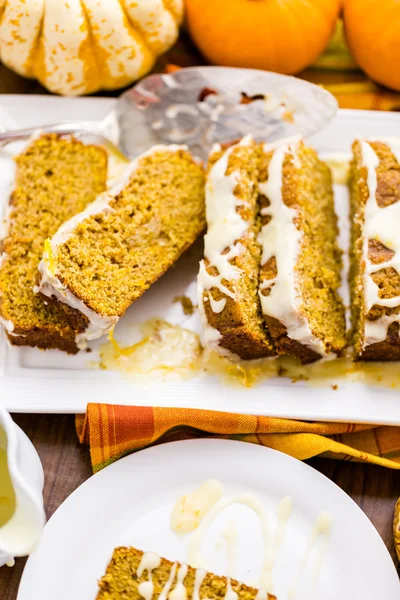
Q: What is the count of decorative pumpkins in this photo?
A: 3